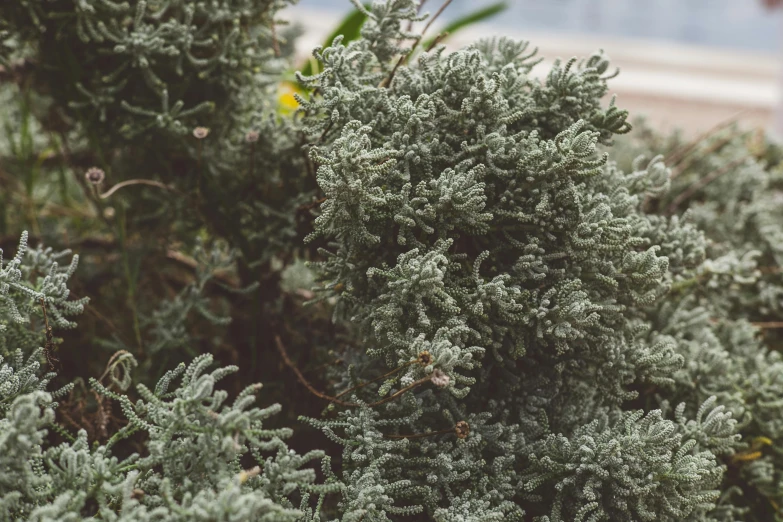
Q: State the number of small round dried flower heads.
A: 6